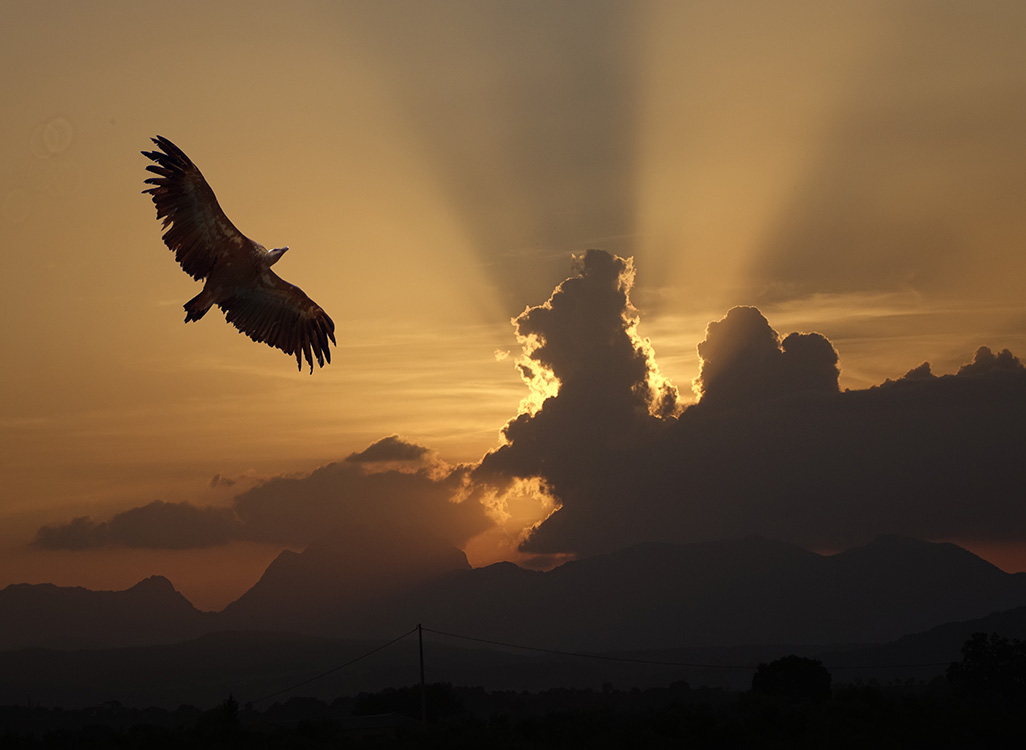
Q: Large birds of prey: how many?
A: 1